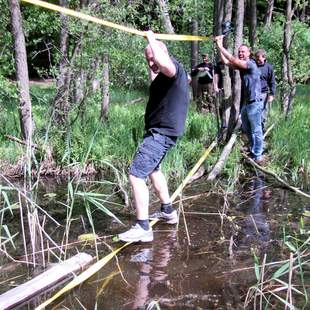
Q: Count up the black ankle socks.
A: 2